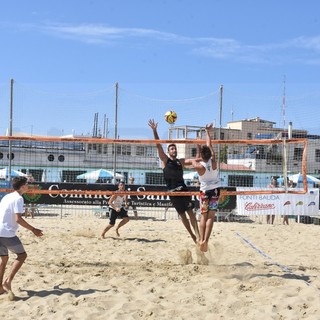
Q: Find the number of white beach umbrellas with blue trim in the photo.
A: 4